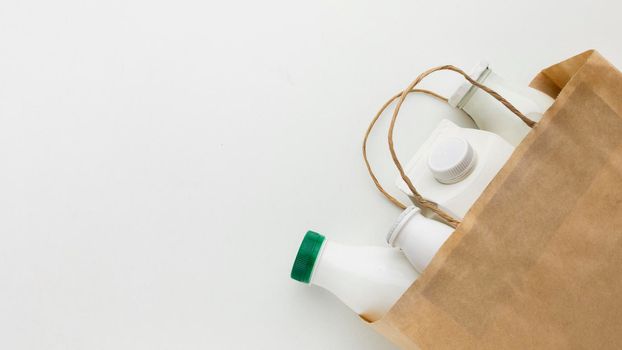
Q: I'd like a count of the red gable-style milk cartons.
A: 0